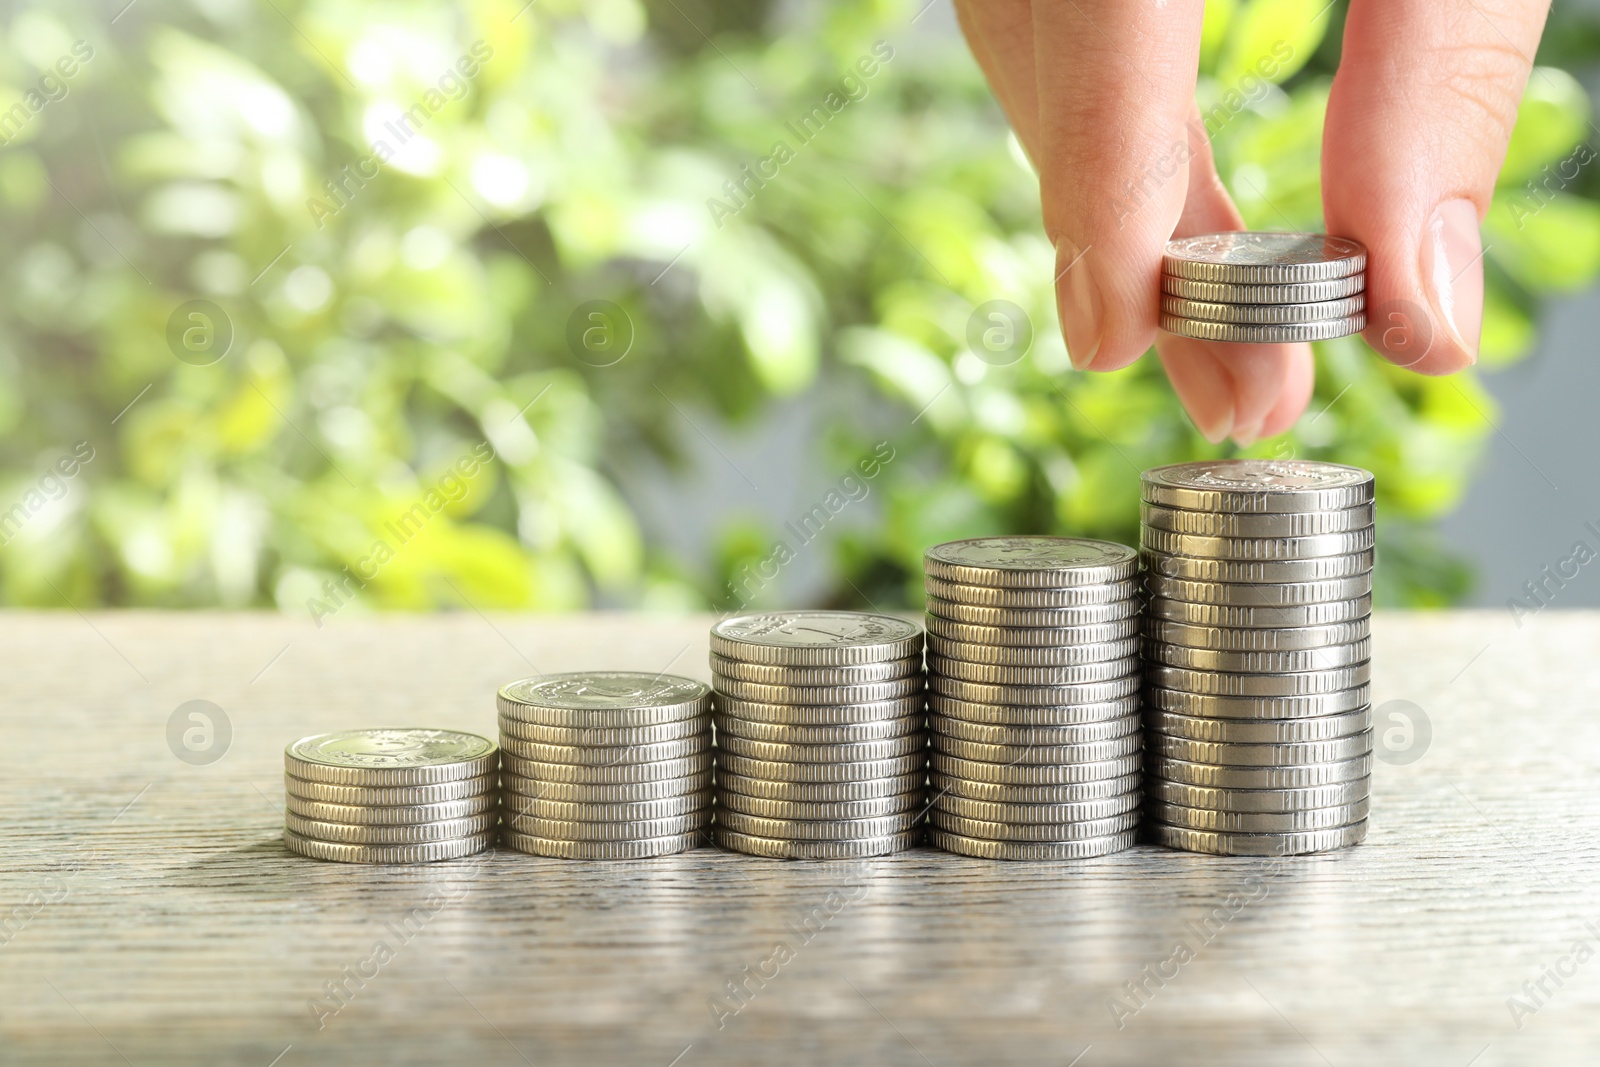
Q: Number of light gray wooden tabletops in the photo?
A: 1